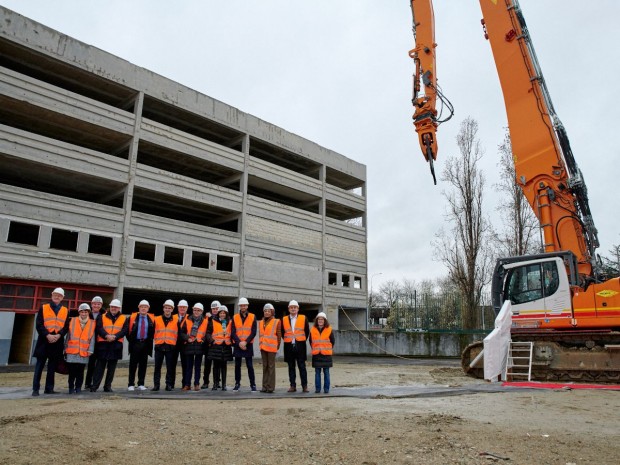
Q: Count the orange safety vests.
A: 12